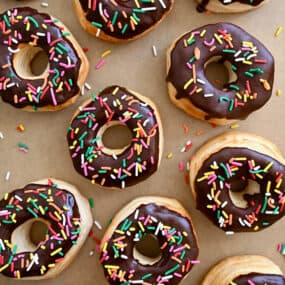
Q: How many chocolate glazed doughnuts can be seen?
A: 9